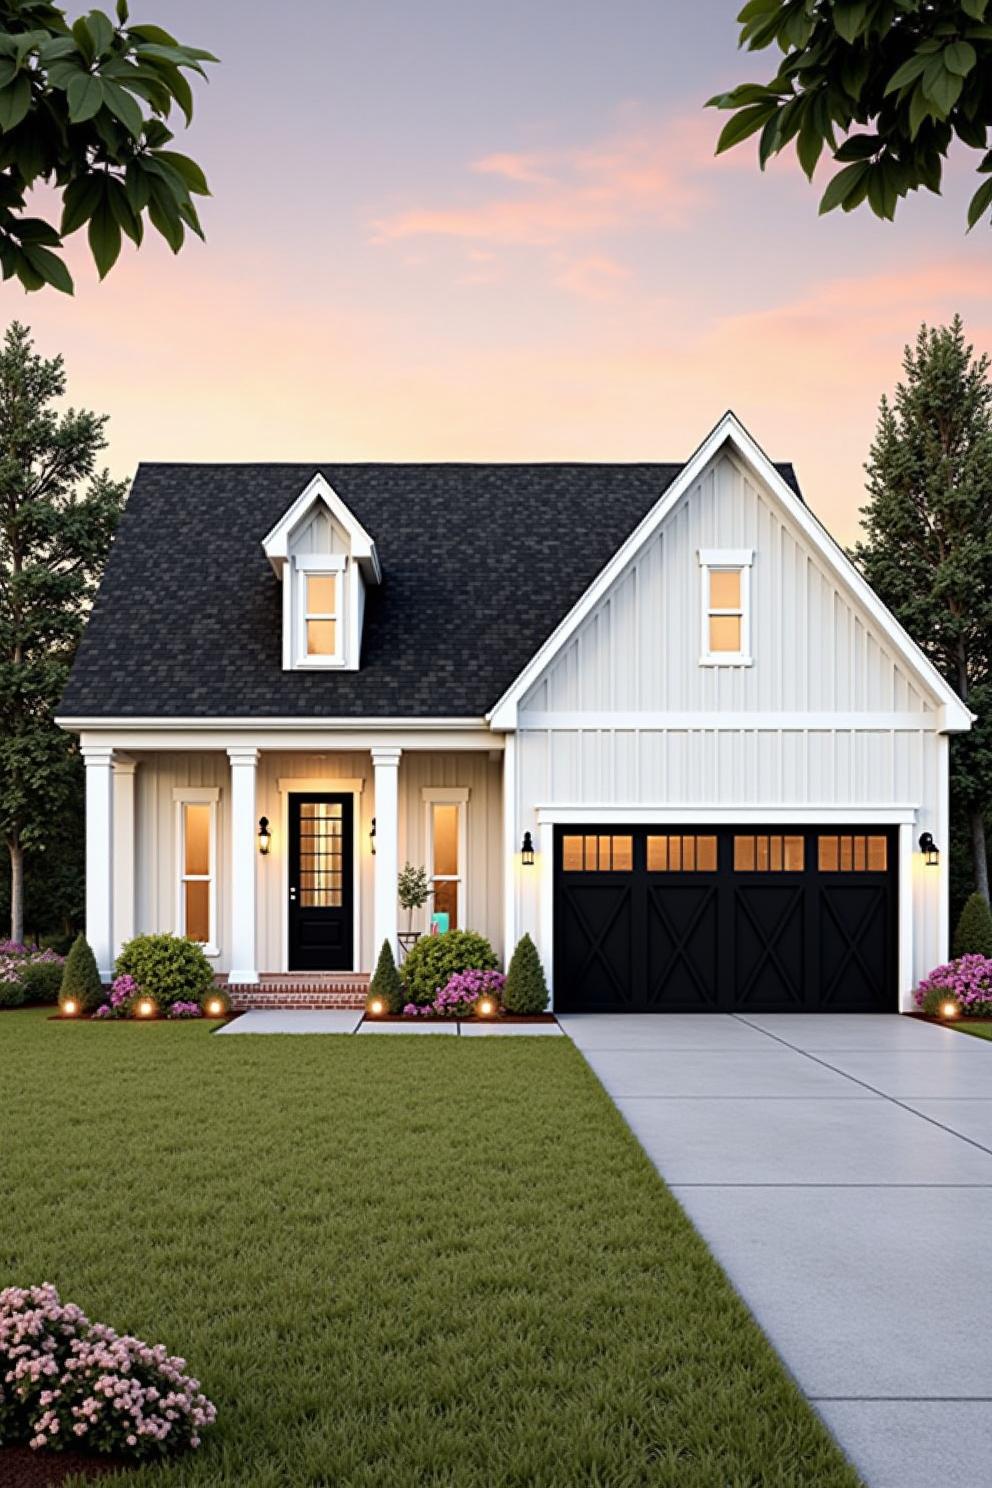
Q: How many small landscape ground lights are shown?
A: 6